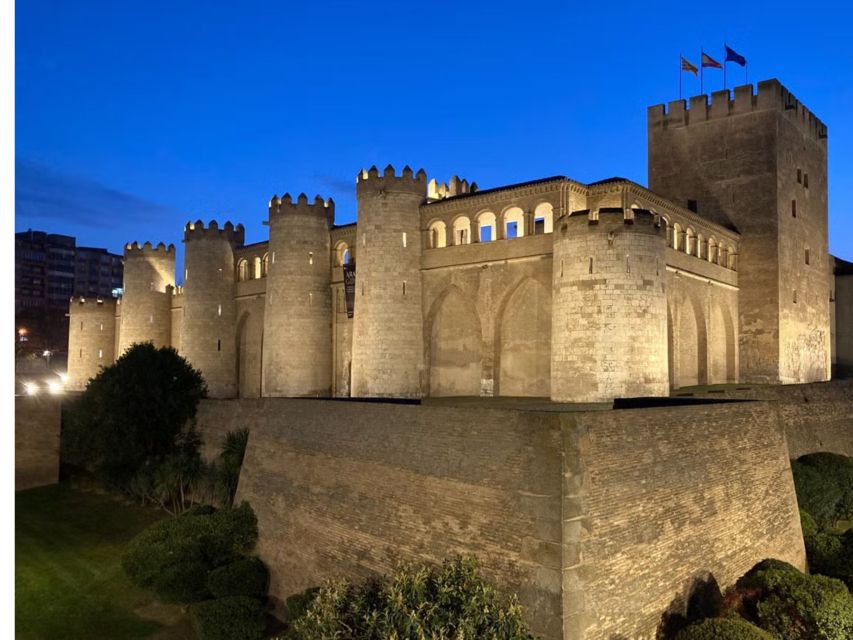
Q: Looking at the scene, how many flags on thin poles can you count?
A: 3